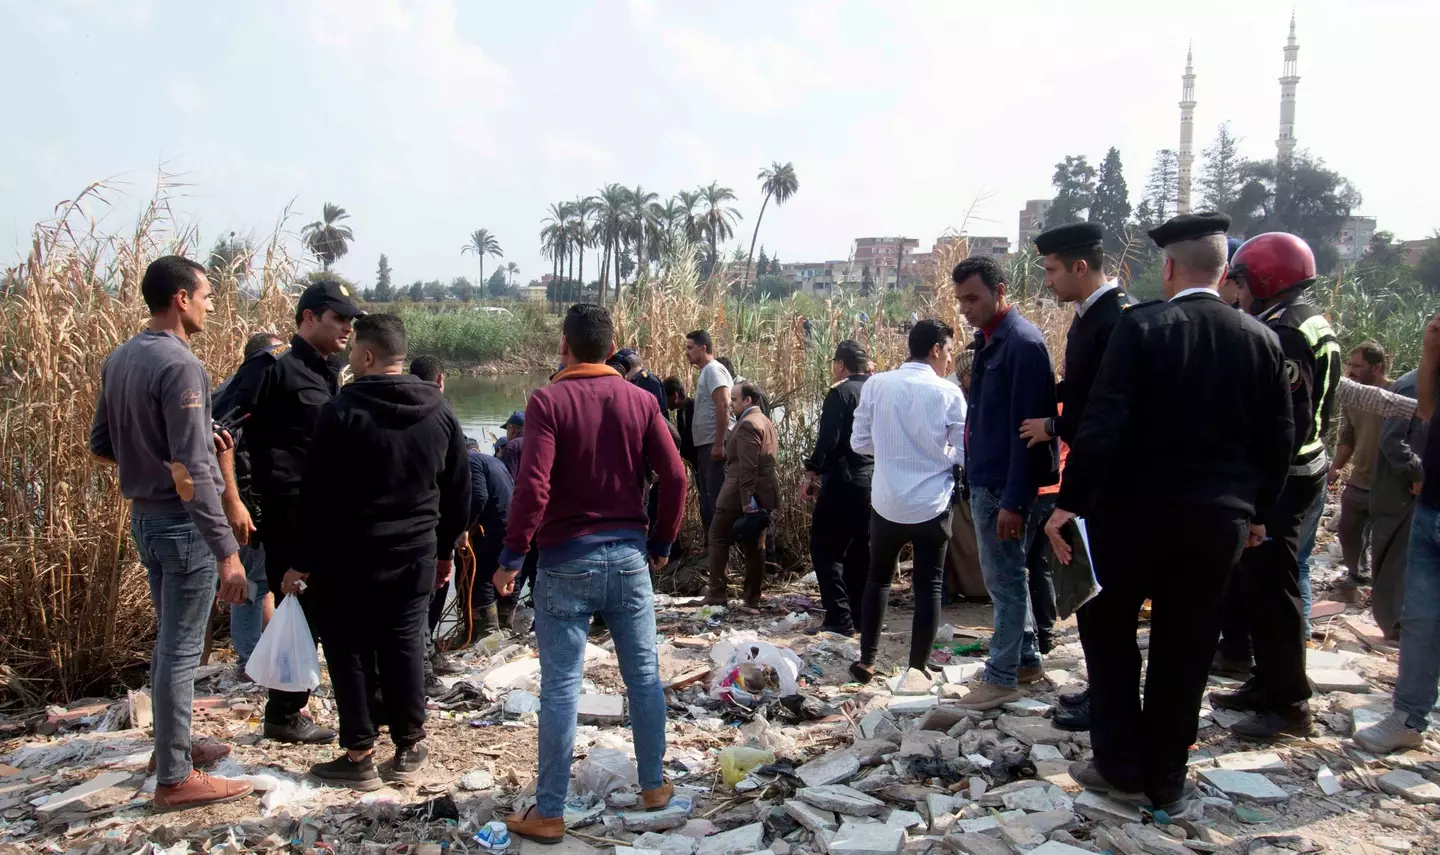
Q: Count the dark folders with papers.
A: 1